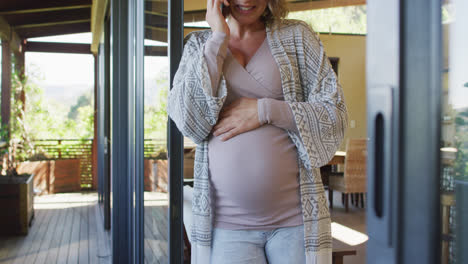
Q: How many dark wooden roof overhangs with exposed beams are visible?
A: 1